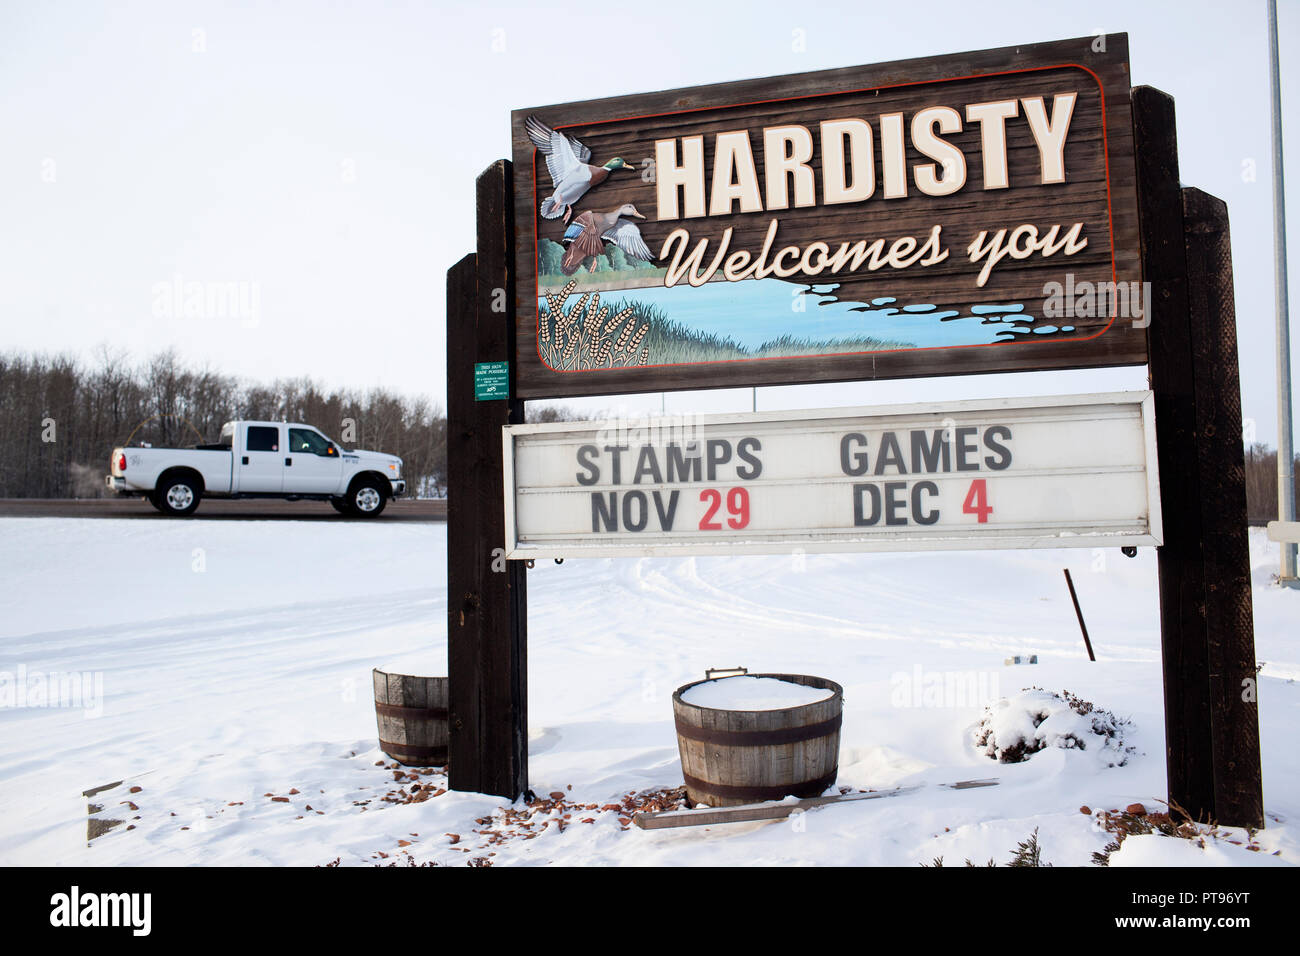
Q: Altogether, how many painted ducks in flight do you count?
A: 2